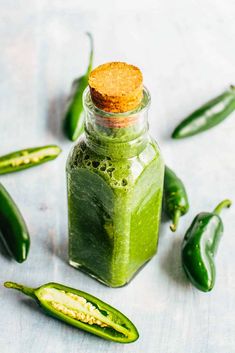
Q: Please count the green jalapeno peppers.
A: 7